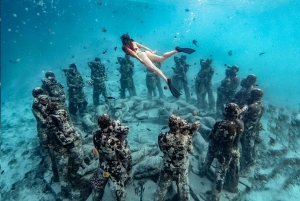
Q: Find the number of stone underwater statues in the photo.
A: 15